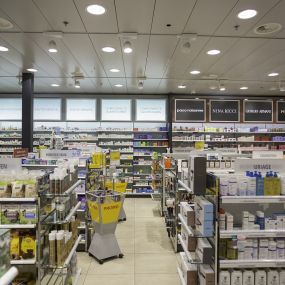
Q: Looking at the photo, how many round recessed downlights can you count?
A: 13